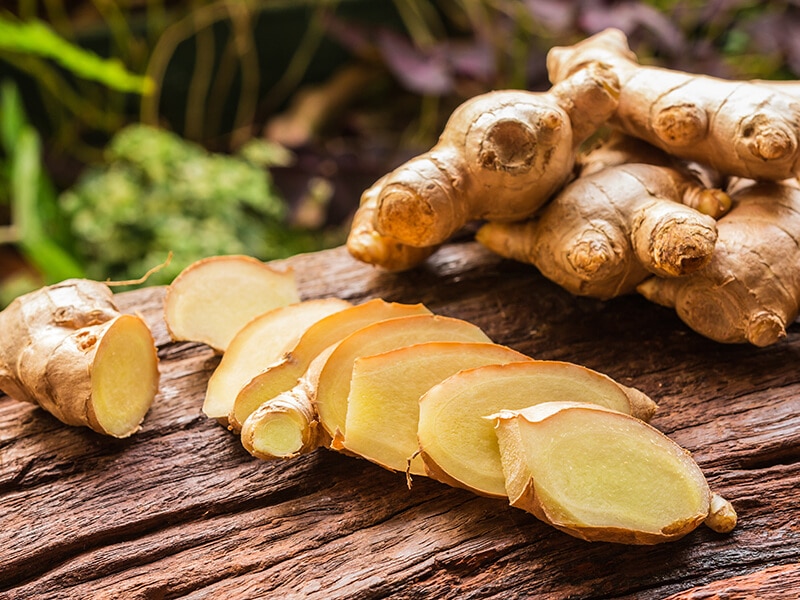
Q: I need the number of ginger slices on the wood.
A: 7